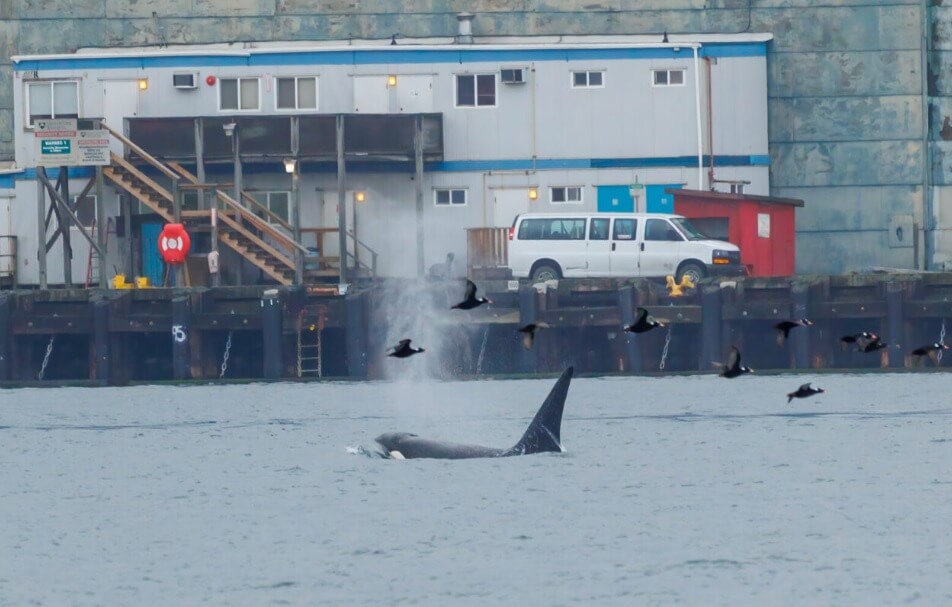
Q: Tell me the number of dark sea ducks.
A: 10